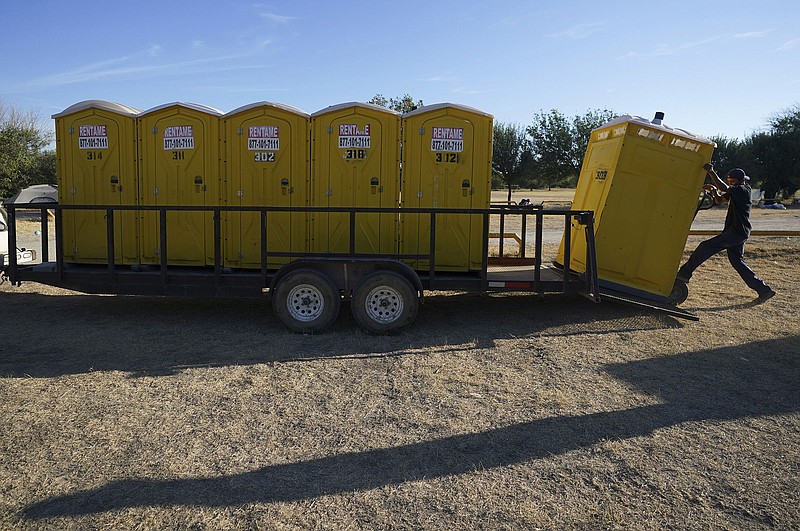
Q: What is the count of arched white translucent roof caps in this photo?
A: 6